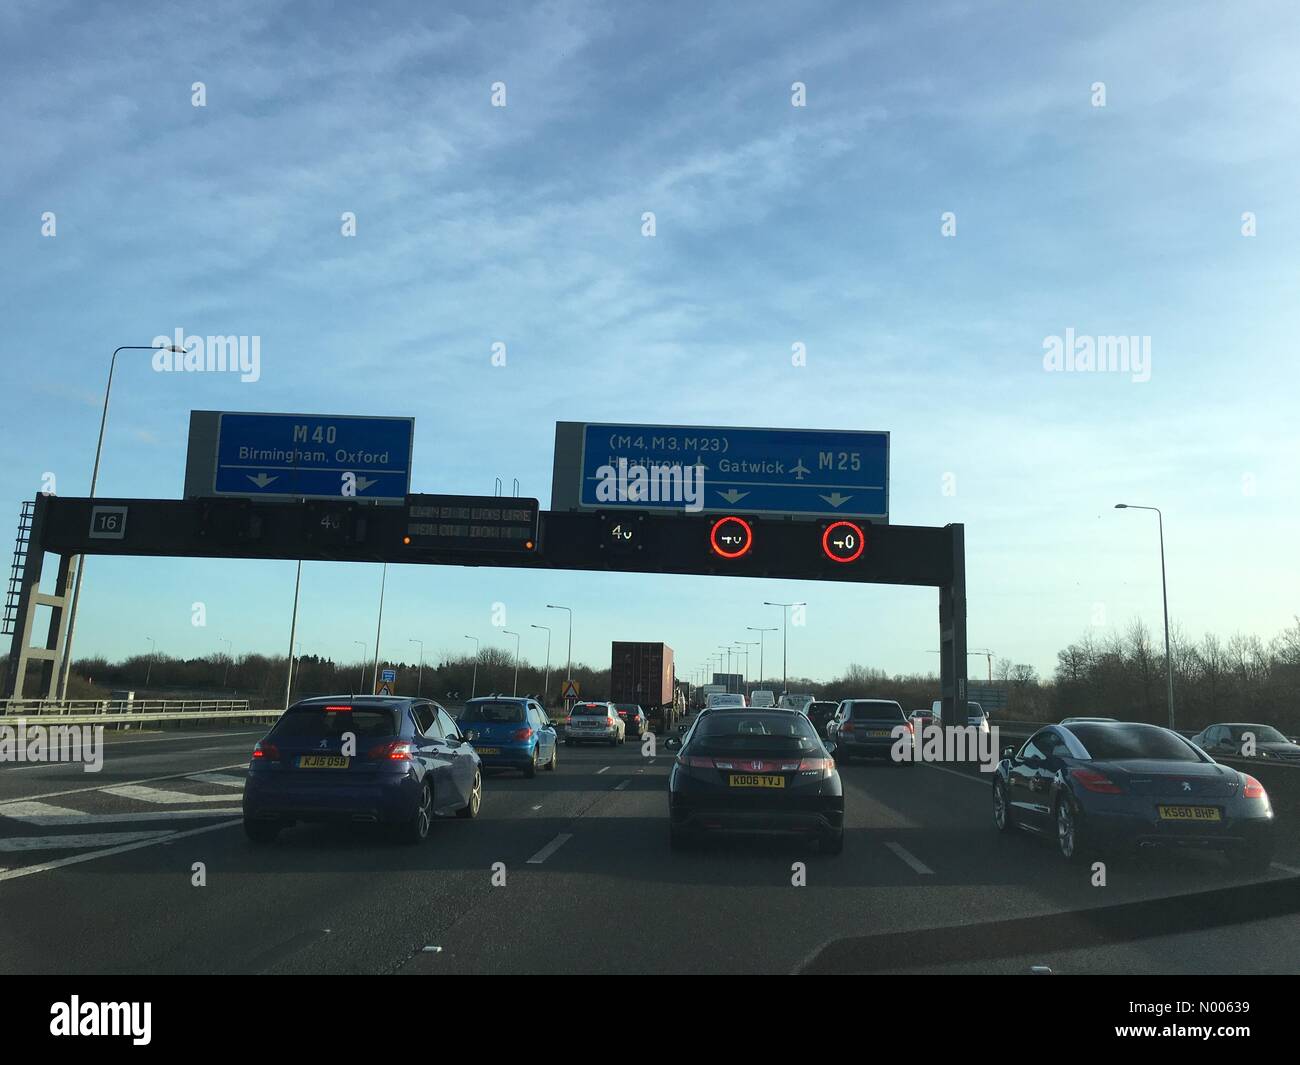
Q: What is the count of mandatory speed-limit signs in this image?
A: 2